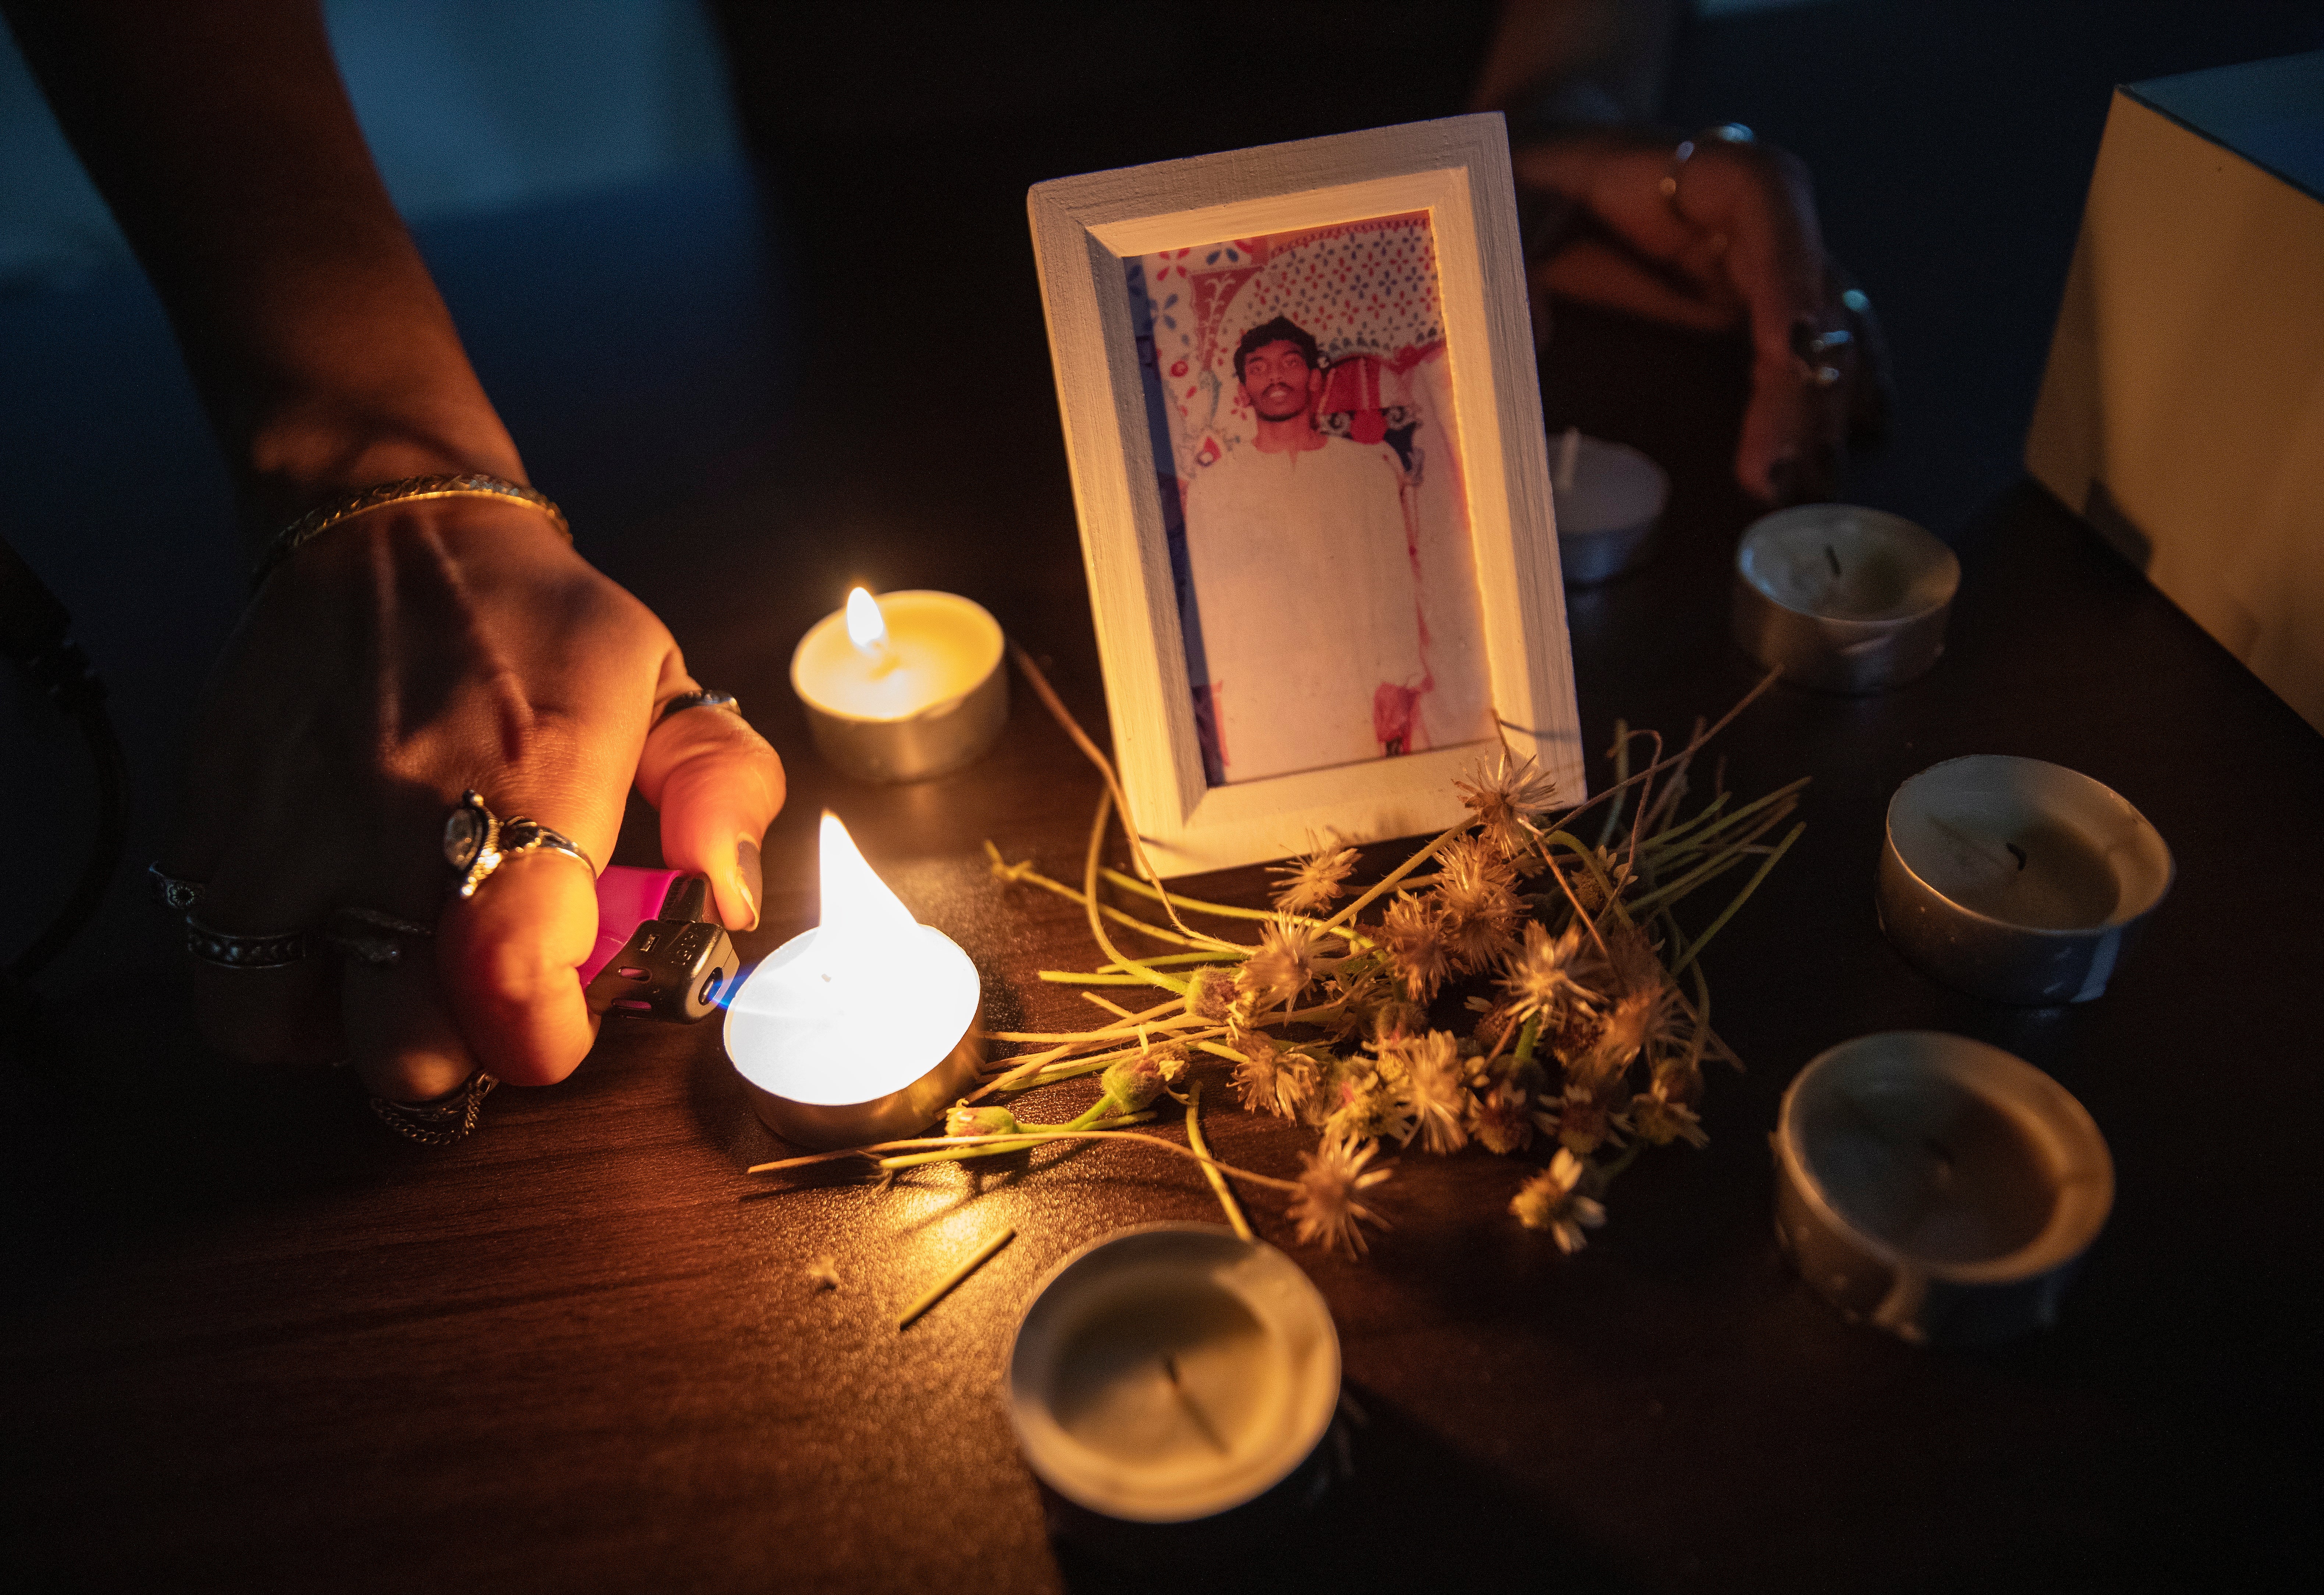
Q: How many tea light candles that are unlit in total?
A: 5